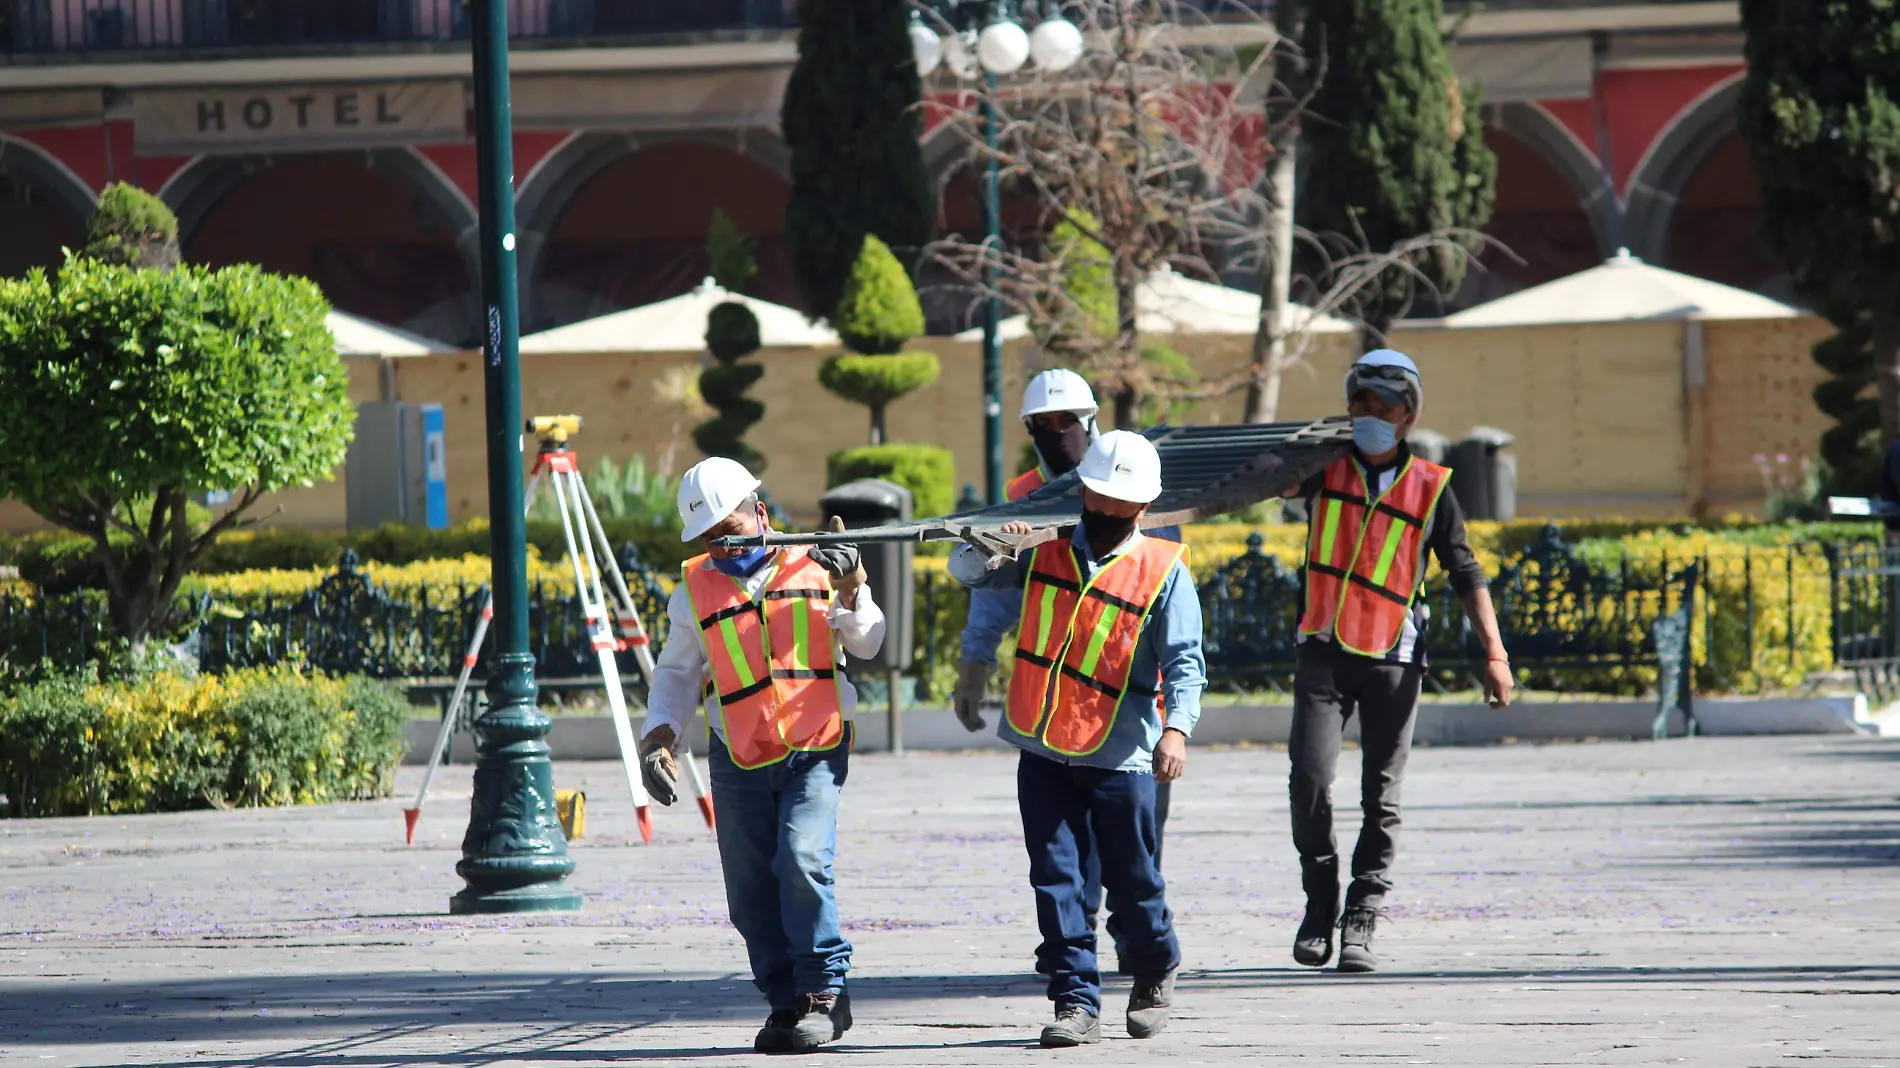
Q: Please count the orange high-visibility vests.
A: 4